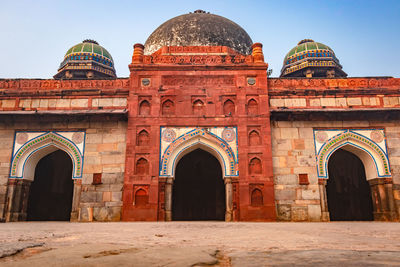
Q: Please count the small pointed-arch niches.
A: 11